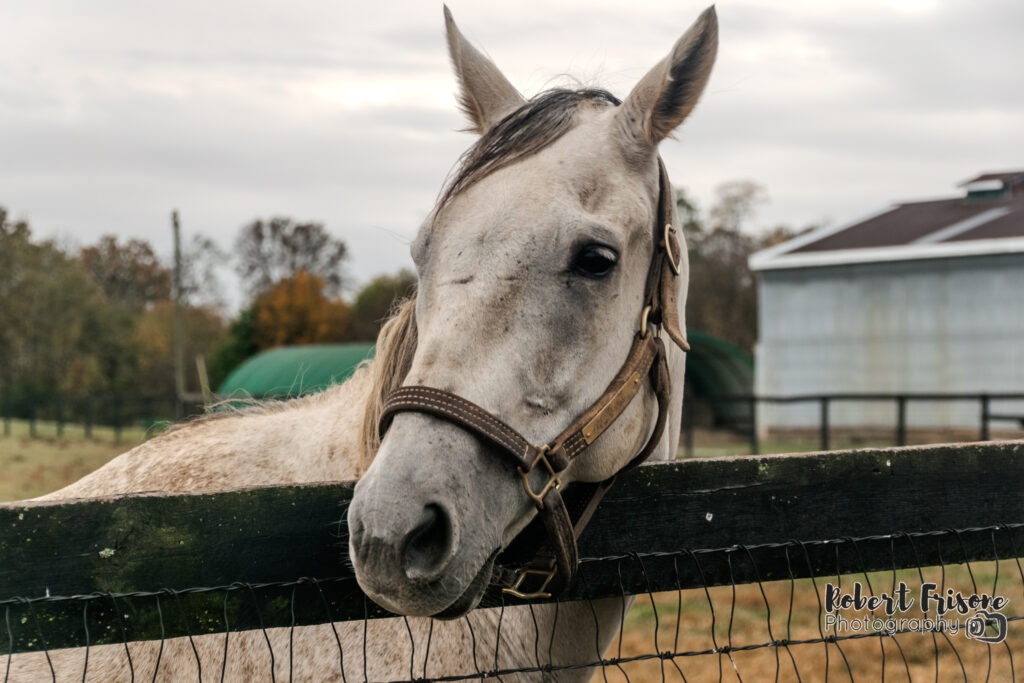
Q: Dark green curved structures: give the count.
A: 2